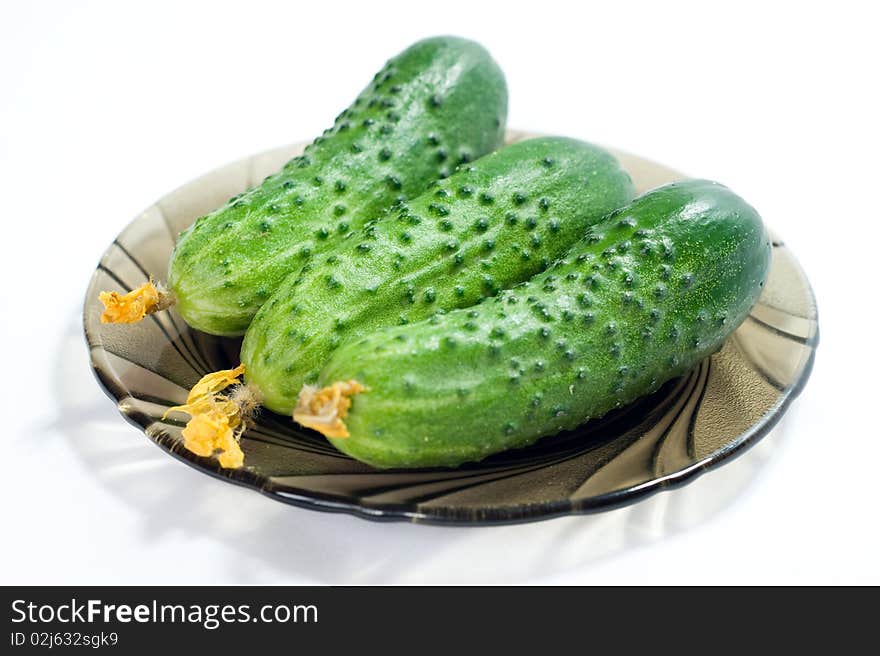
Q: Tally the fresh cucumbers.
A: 3